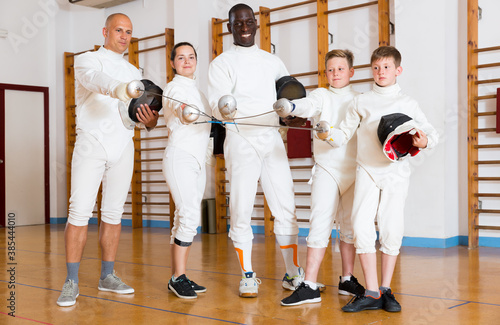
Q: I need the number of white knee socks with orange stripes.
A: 2